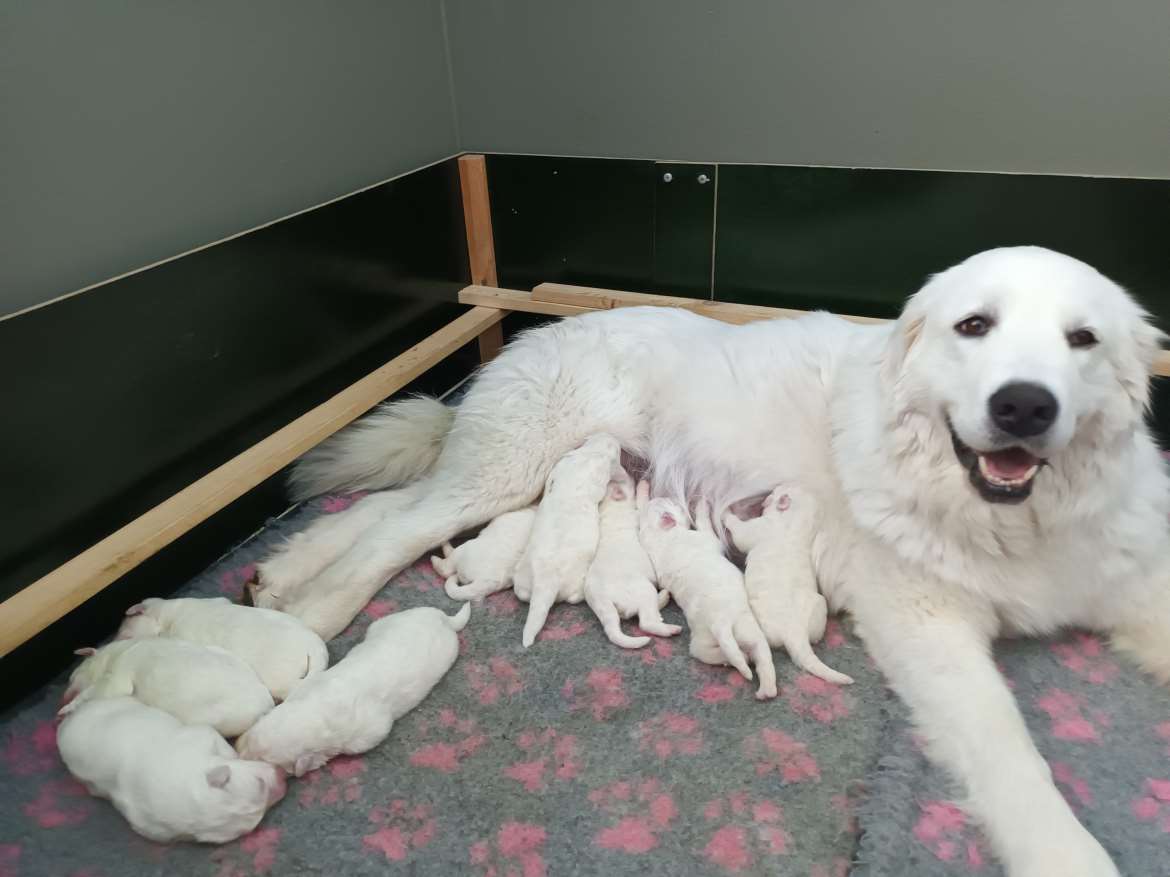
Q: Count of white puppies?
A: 9